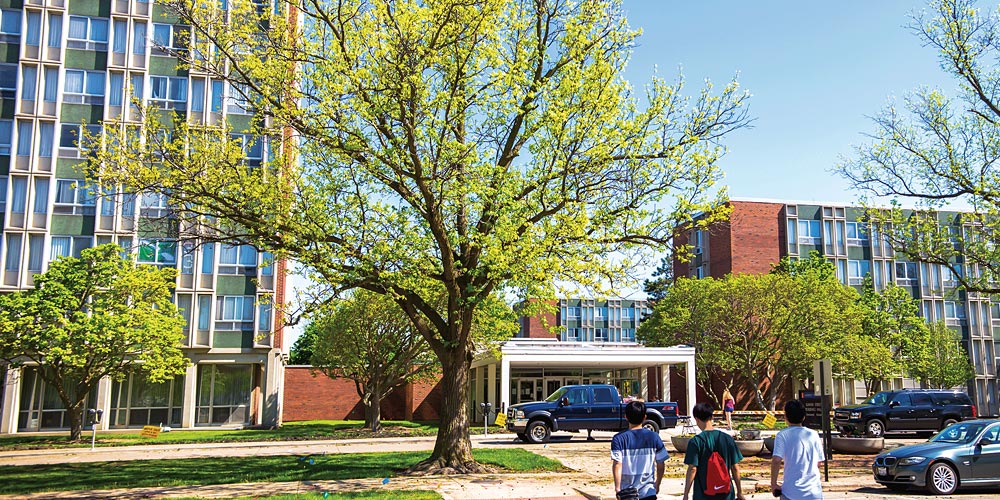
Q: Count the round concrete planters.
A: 4